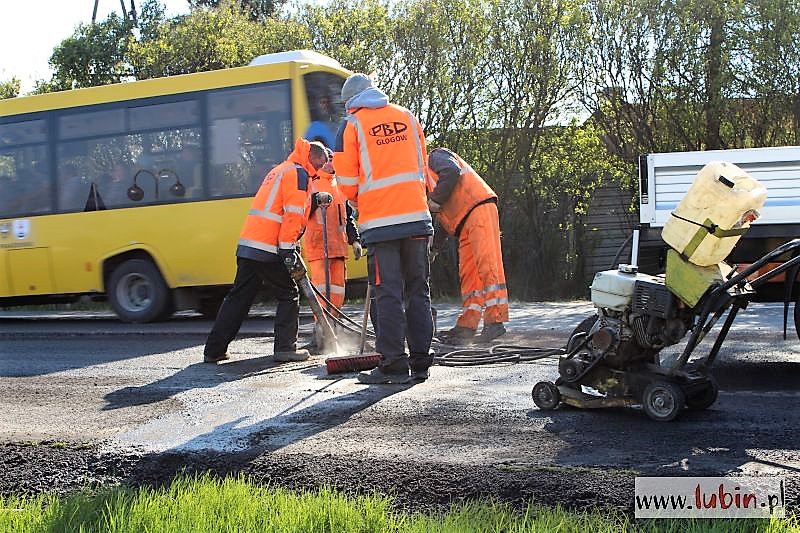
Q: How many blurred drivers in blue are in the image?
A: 1